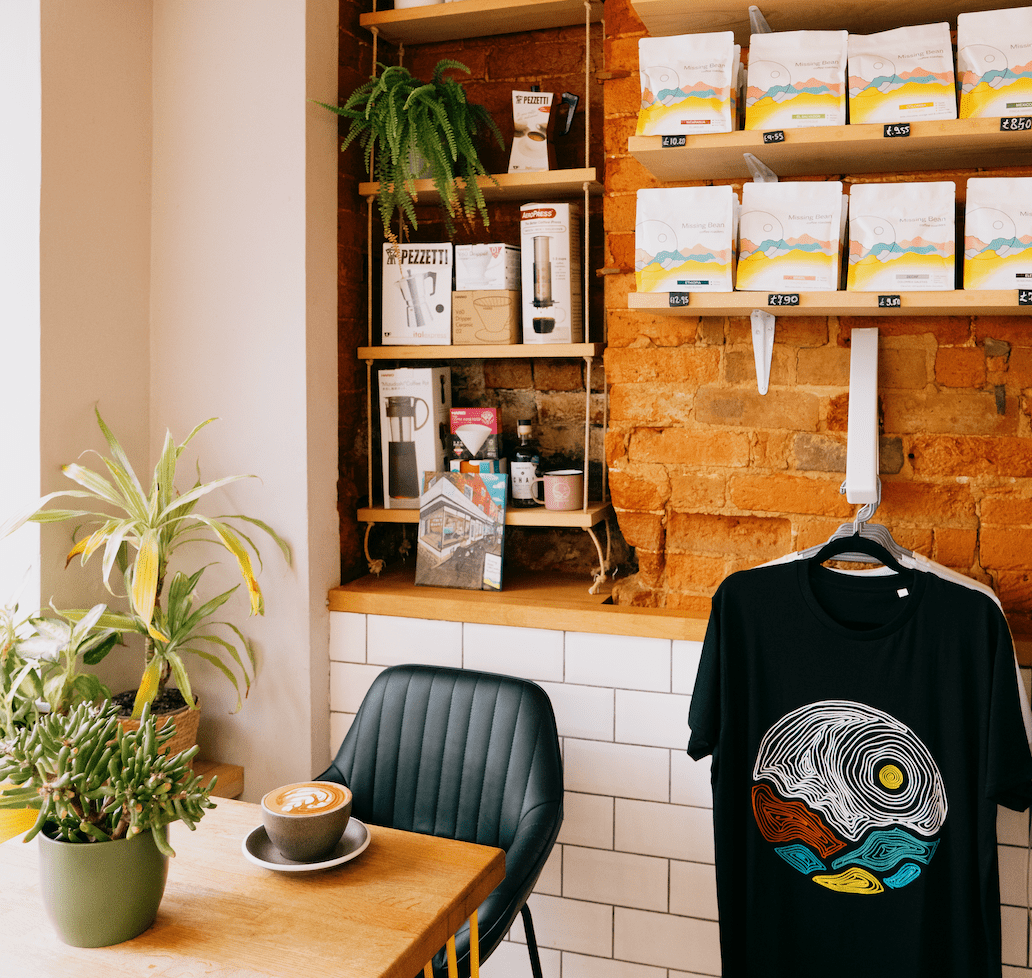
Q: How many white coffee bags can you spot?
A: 8